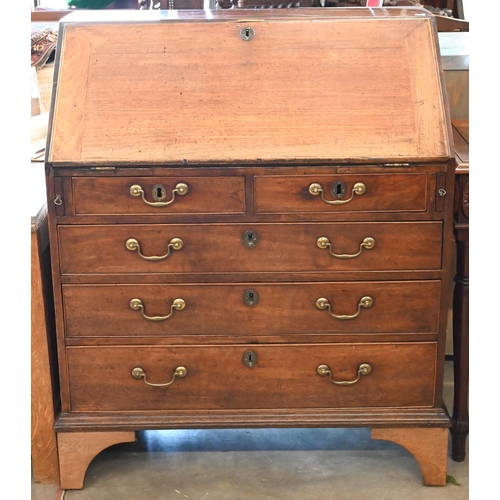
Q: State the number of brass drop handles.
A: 8